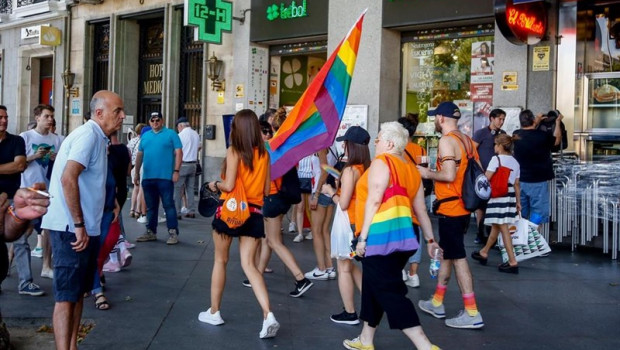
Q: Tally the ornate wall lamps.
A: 2